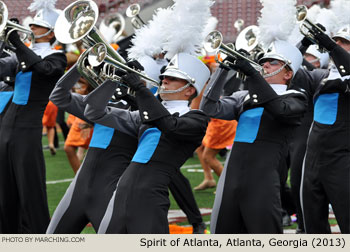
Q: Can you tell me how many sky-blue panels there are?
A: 6